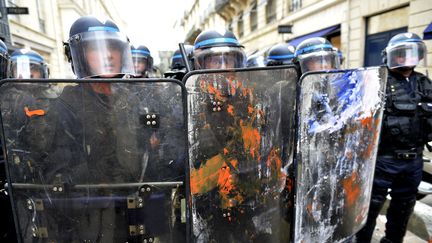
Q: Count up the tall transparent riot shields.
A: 3